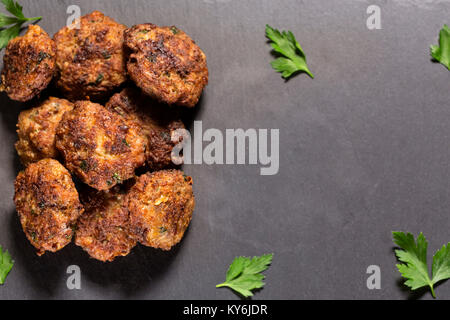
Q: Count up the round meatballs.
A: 9